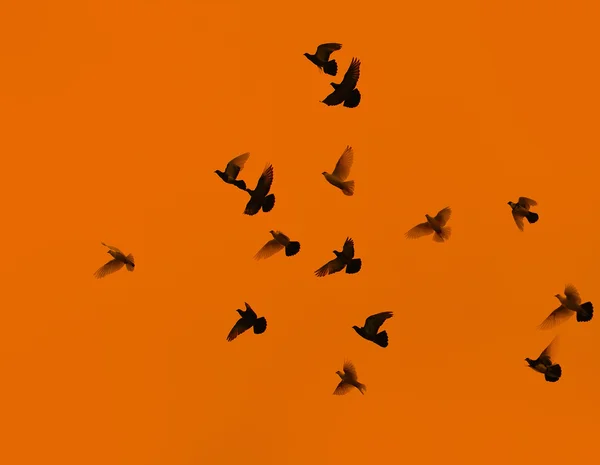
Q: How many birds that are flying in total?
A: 15